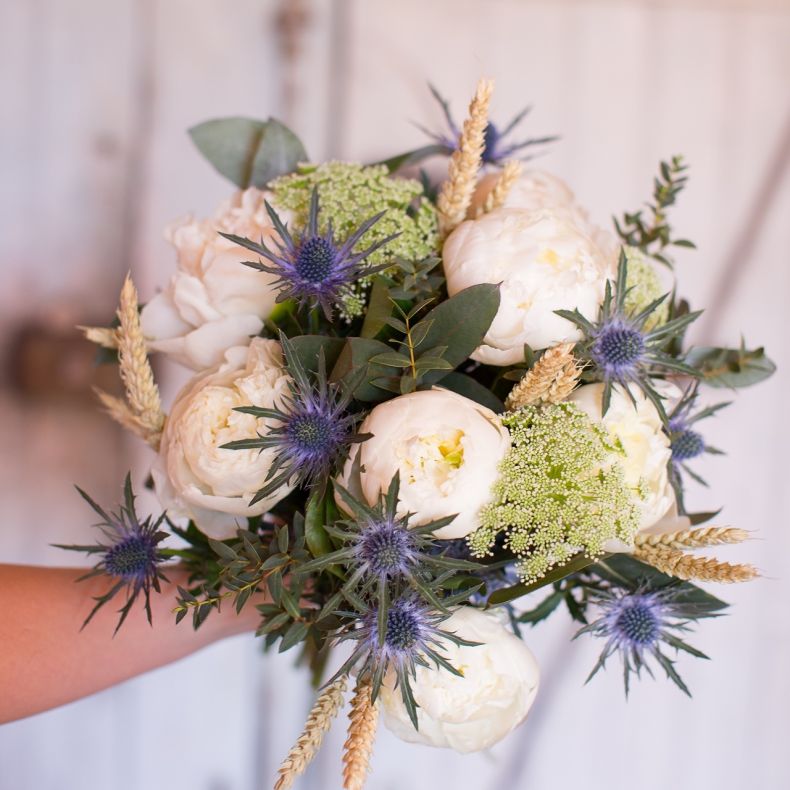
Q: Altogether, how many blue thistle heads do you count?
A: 9